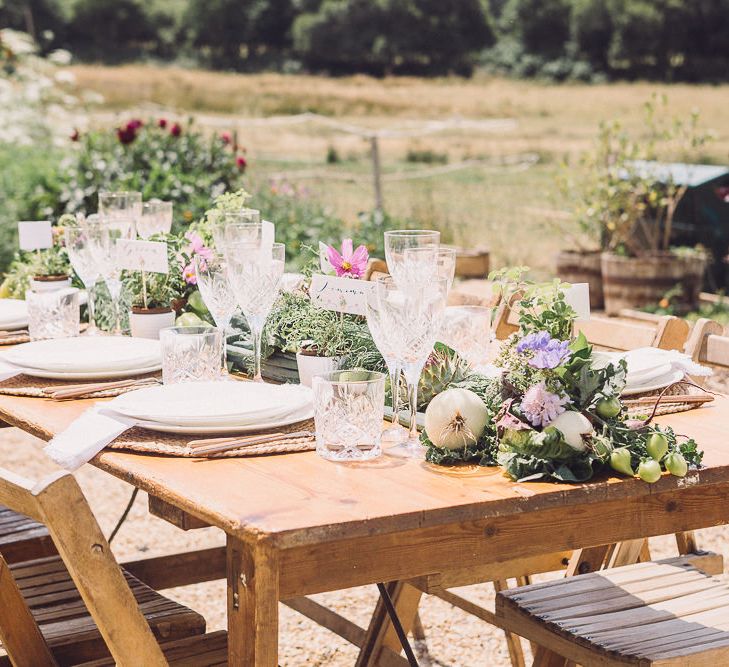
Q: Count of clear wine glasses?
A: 12